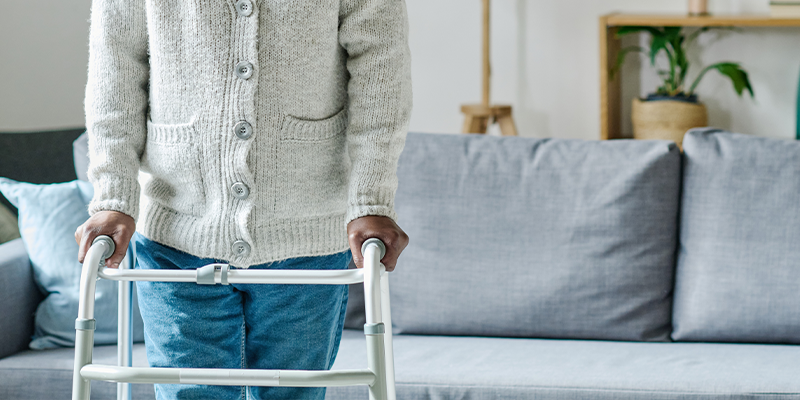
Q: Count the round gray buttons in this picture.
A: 5